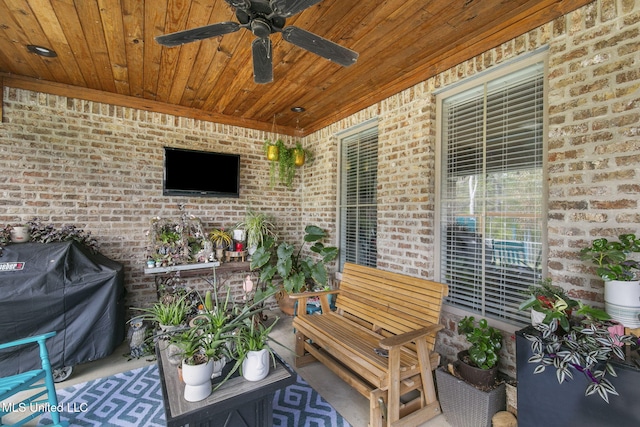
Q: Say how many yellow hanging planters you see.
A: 2